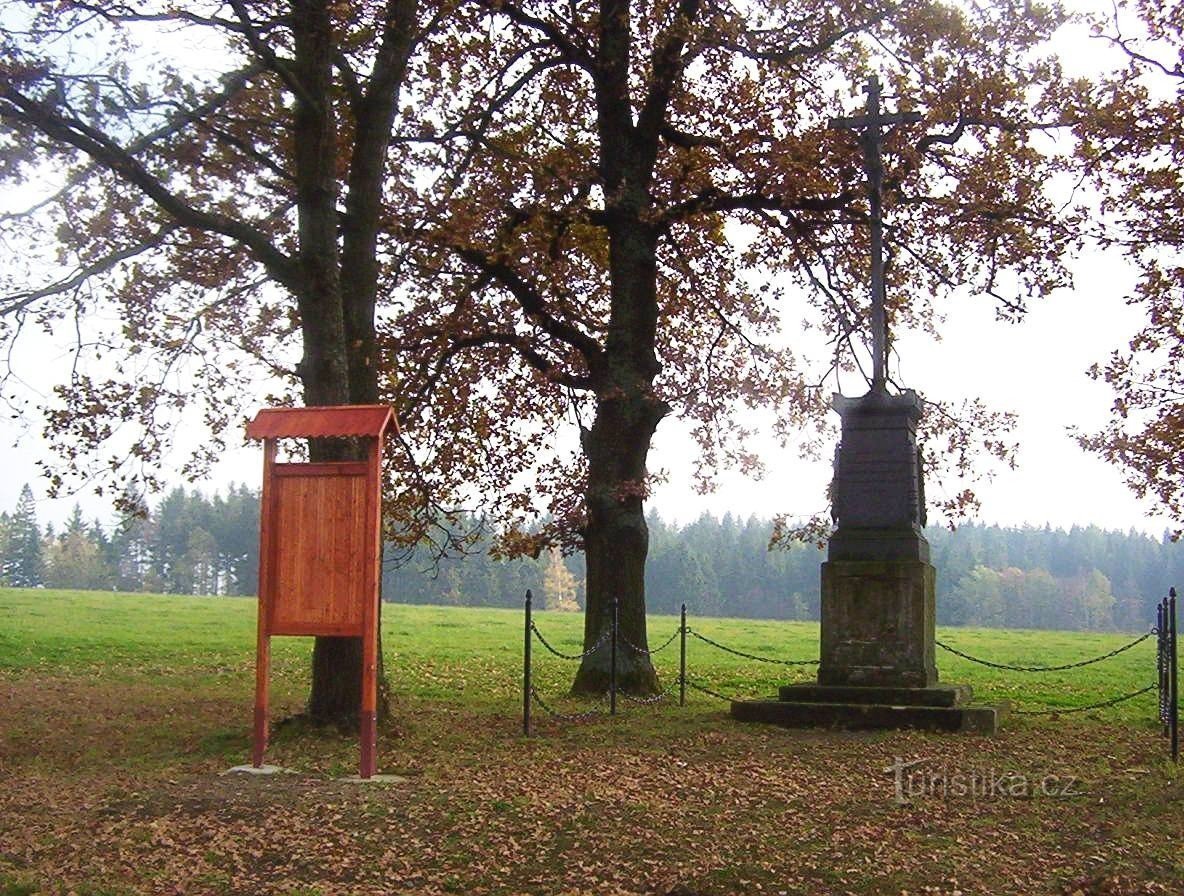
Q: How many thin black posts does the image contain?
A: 6